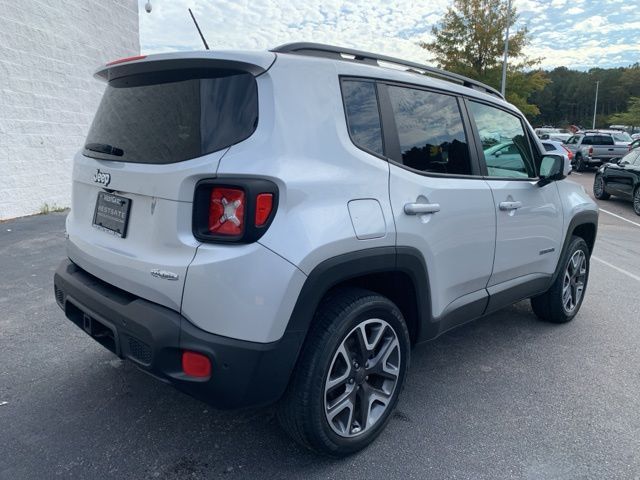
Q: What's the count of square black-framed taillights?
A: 1